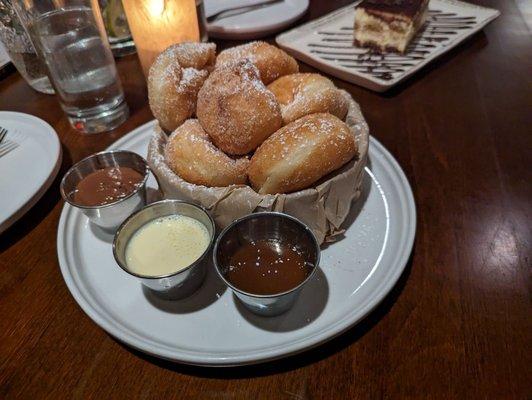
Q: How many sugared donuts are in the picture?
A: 6